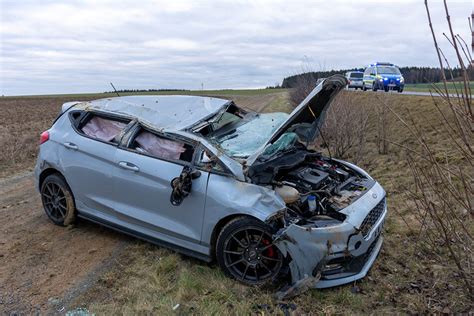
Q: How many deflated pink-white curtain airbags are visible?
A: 2